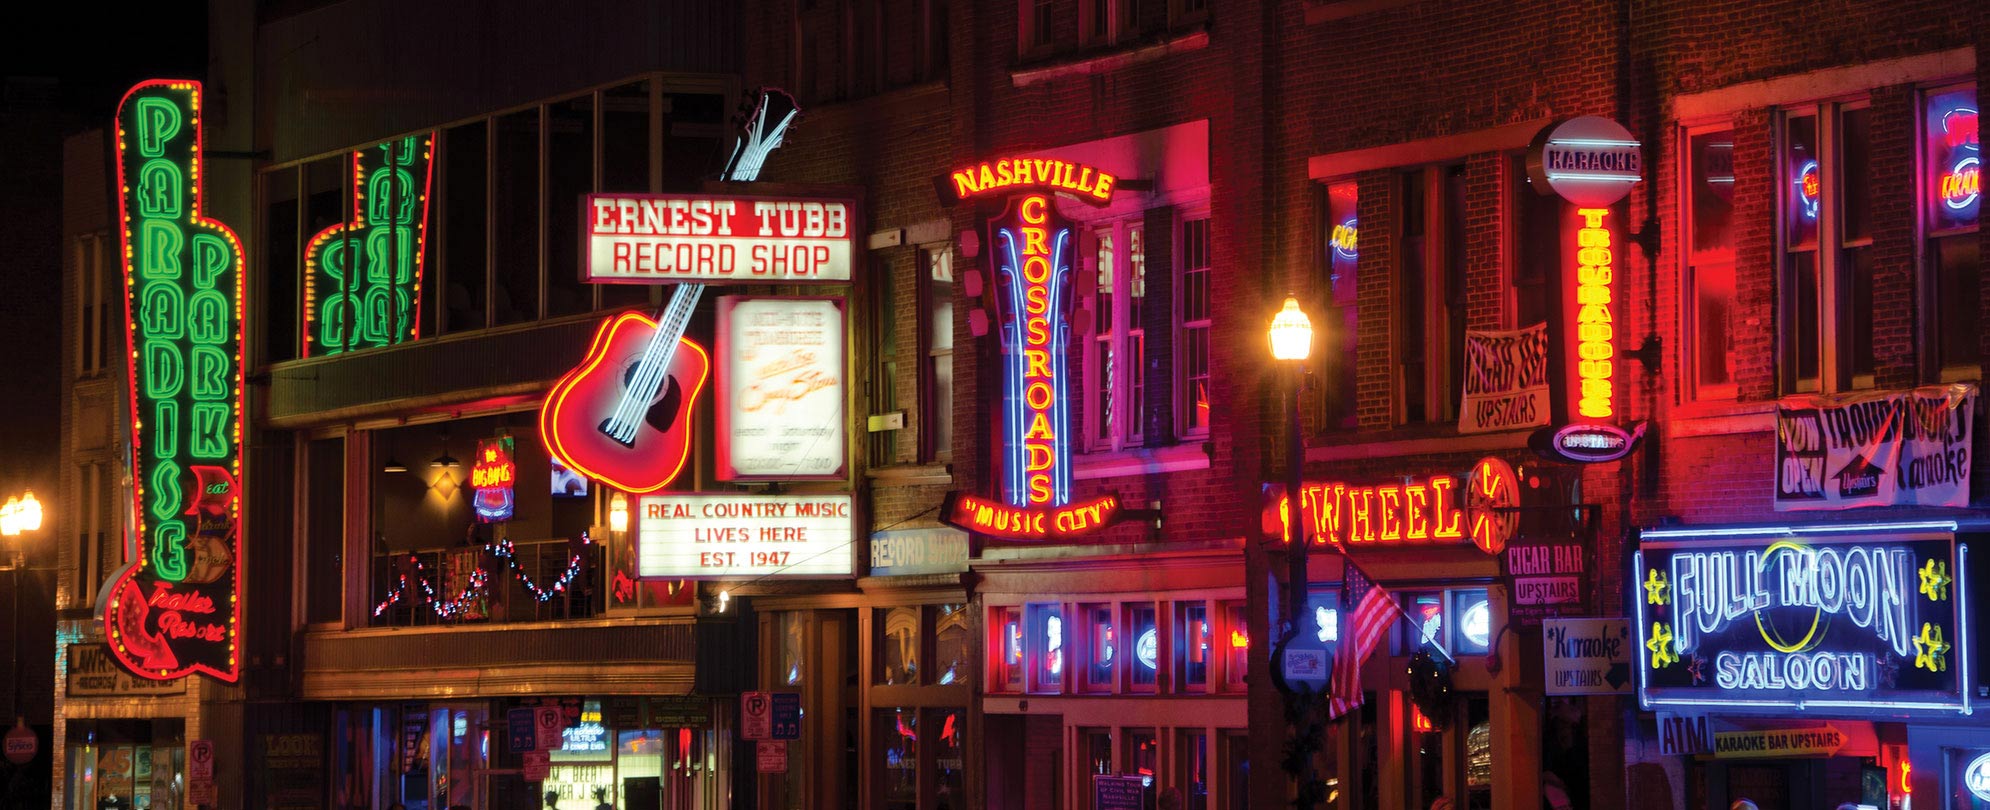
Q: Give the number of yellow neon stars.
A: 4